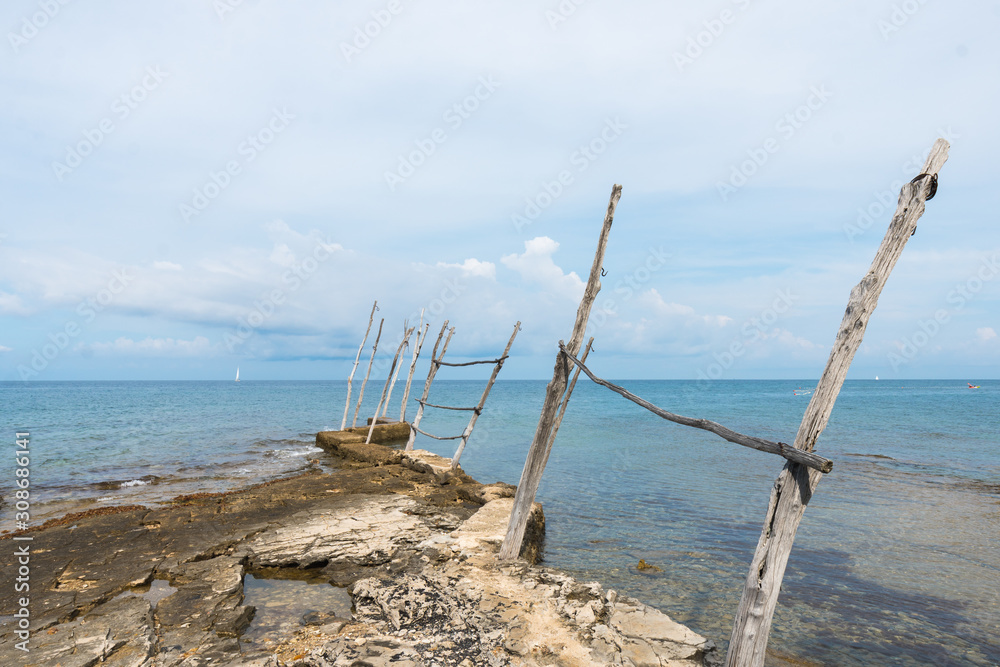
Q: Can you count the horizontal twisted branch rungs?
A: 4